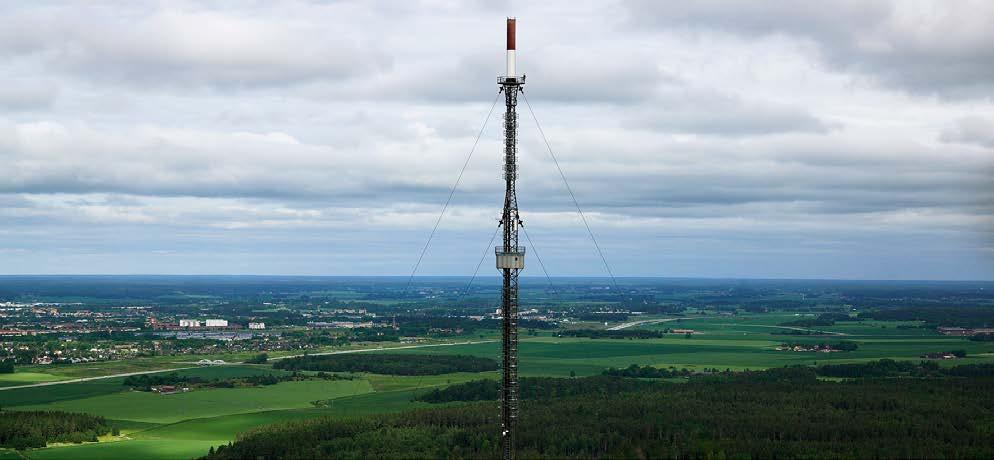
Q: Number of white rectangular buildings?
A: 3